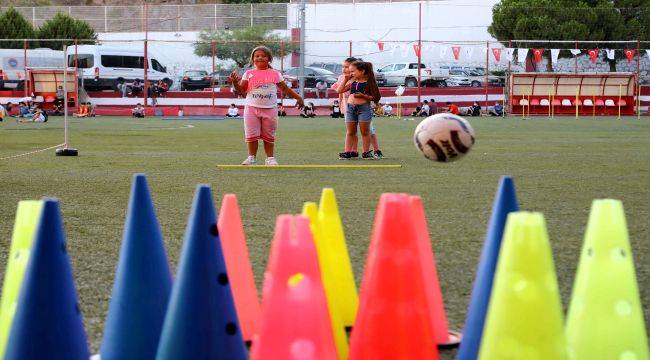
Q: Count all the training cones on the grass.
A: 13